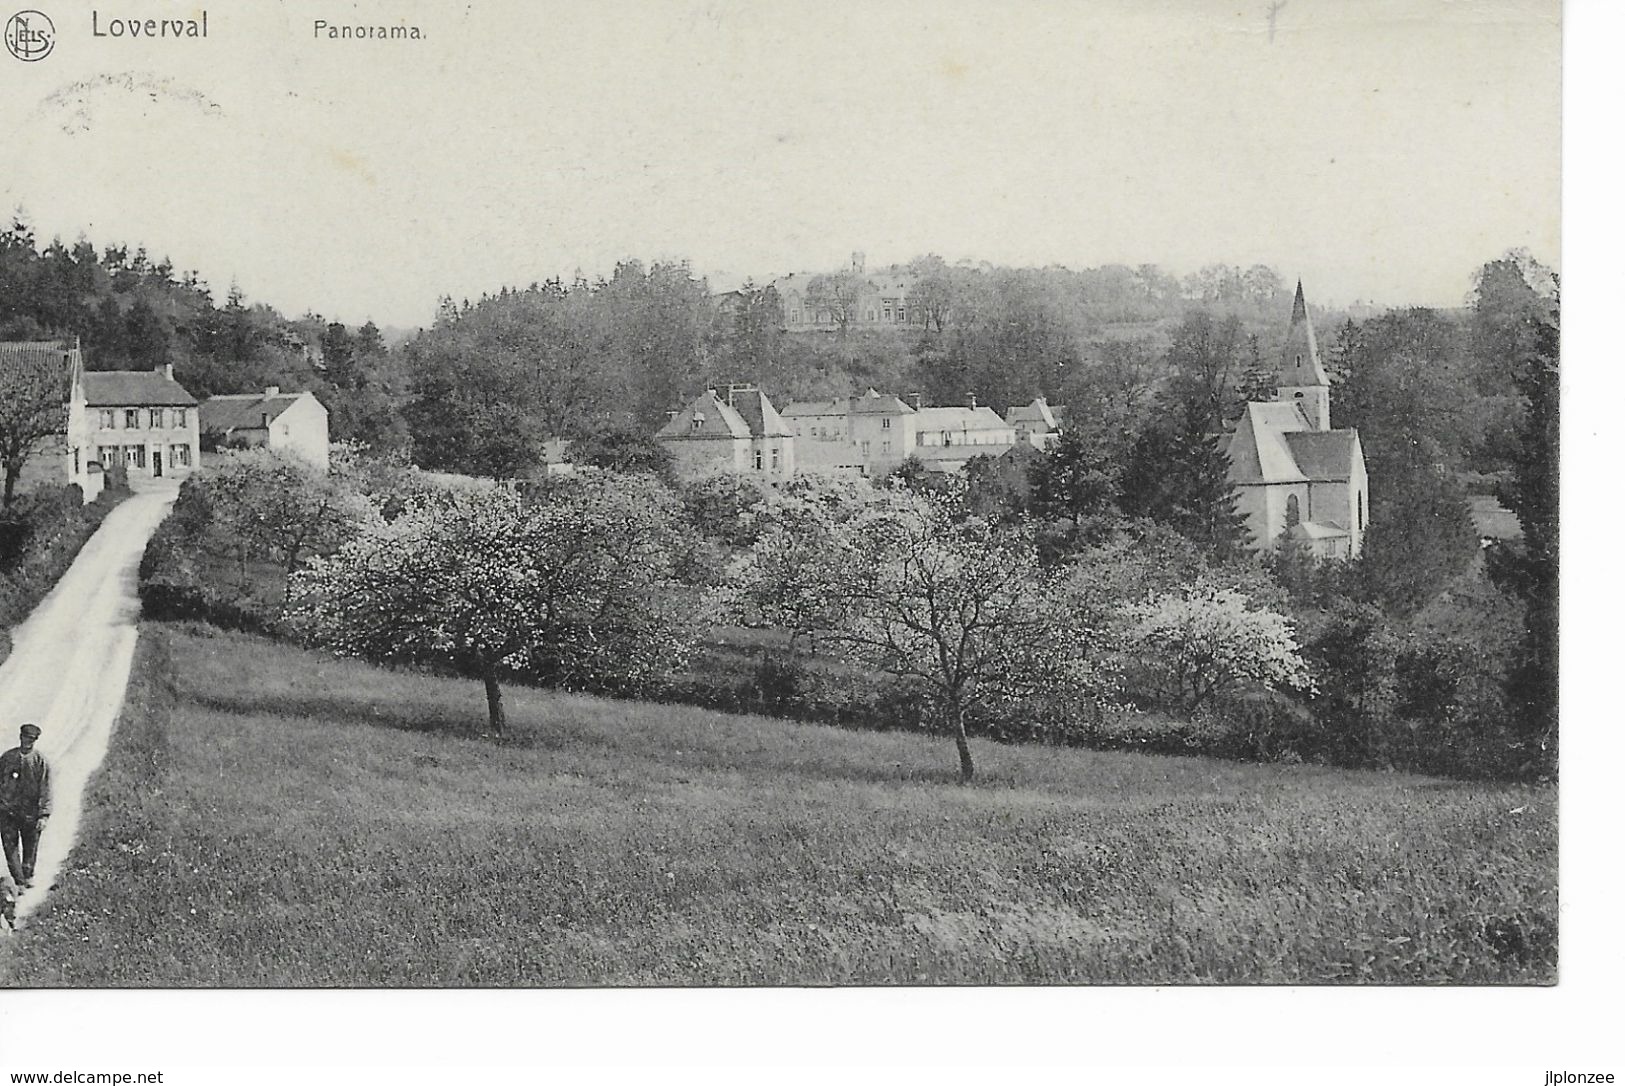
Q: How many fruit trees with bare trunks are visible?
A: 2